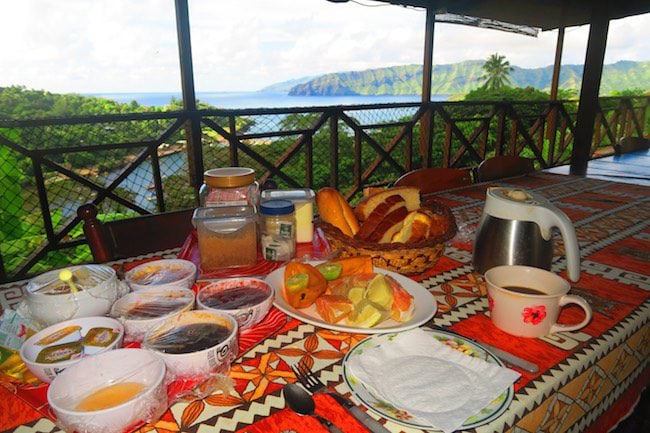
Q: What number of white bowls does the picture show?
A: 7